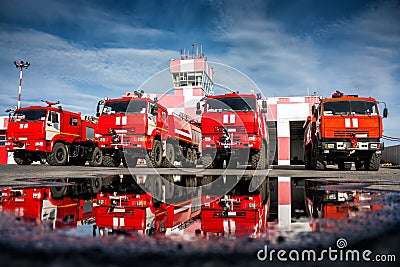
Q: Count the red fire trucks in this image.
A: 4